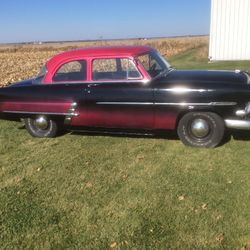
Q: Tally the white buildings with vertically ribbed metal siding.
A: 1